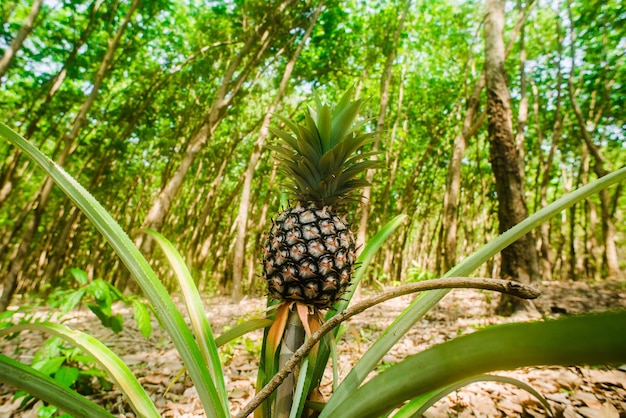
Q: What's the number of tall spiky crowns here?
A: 1